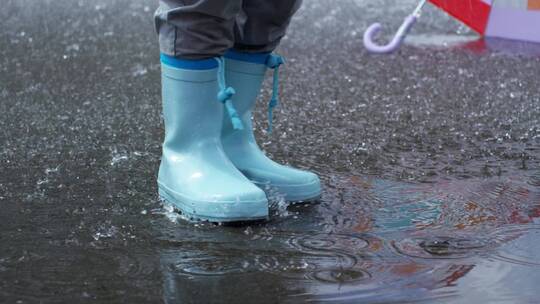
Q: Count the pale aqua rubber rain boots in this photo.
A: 2